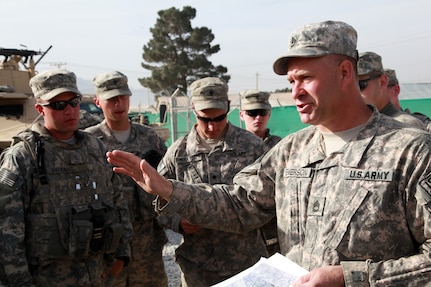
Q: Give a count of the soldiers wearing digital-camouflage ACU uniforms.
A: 7